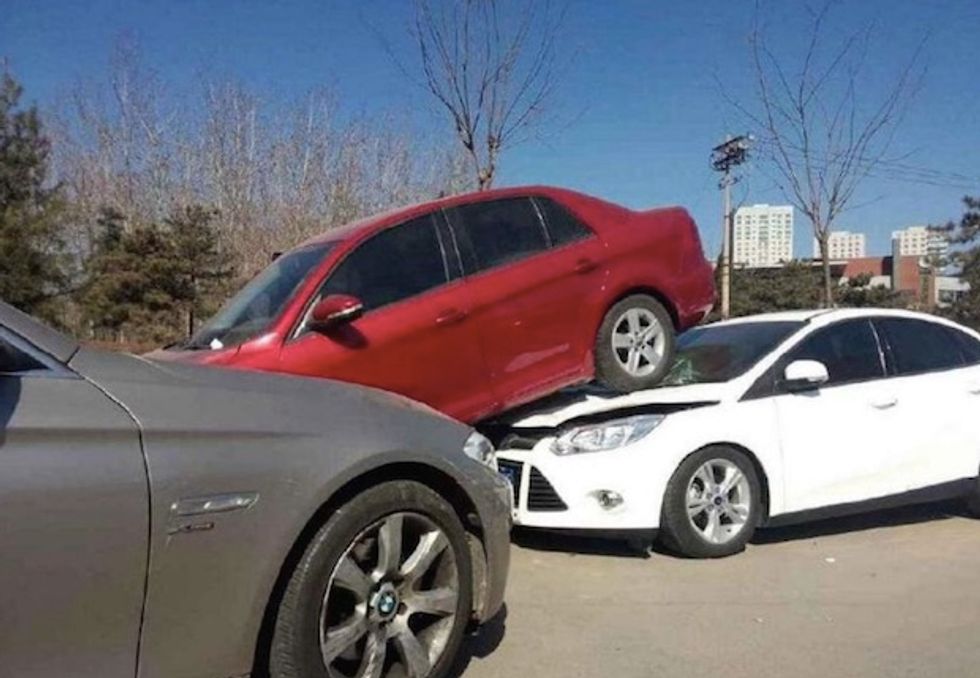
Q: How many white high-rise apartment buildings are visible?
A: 3